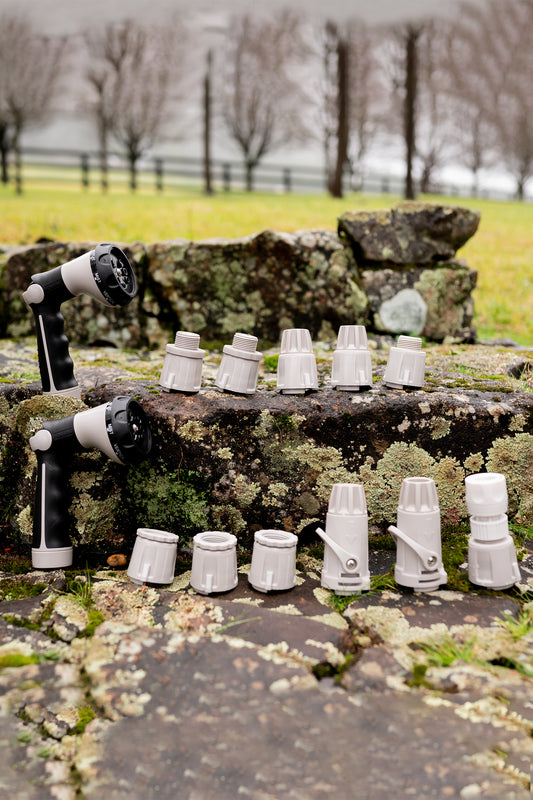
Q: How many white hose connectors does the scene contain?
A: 11